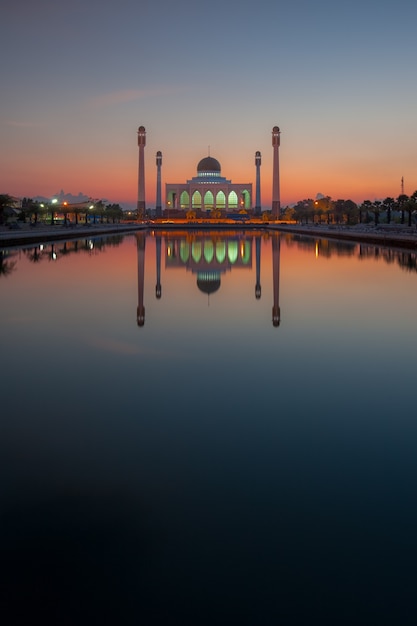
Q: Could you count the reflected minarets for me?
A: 4